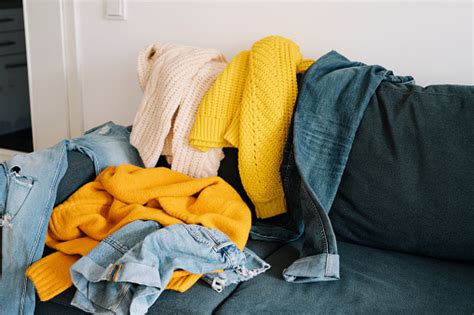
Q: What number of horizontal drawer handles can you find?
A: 3